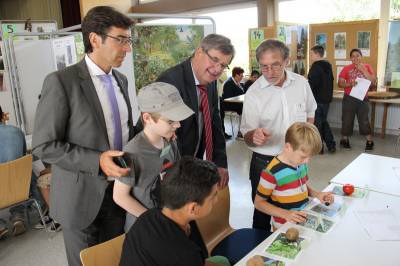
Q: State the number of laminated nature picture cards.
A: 5